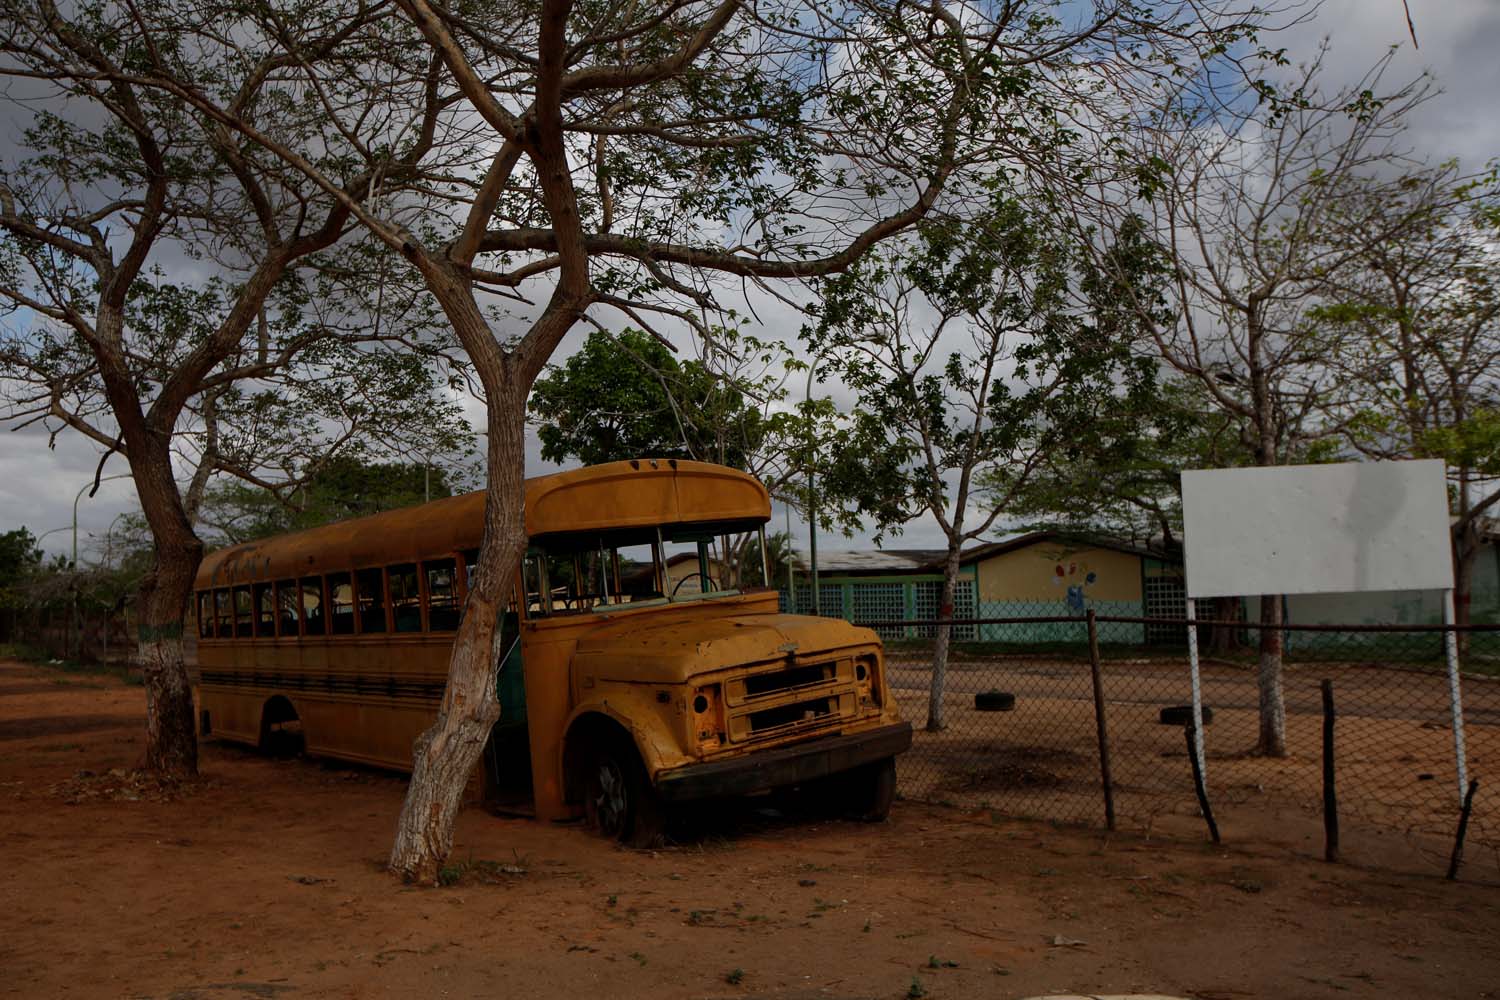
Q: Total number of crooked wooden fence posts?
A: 3